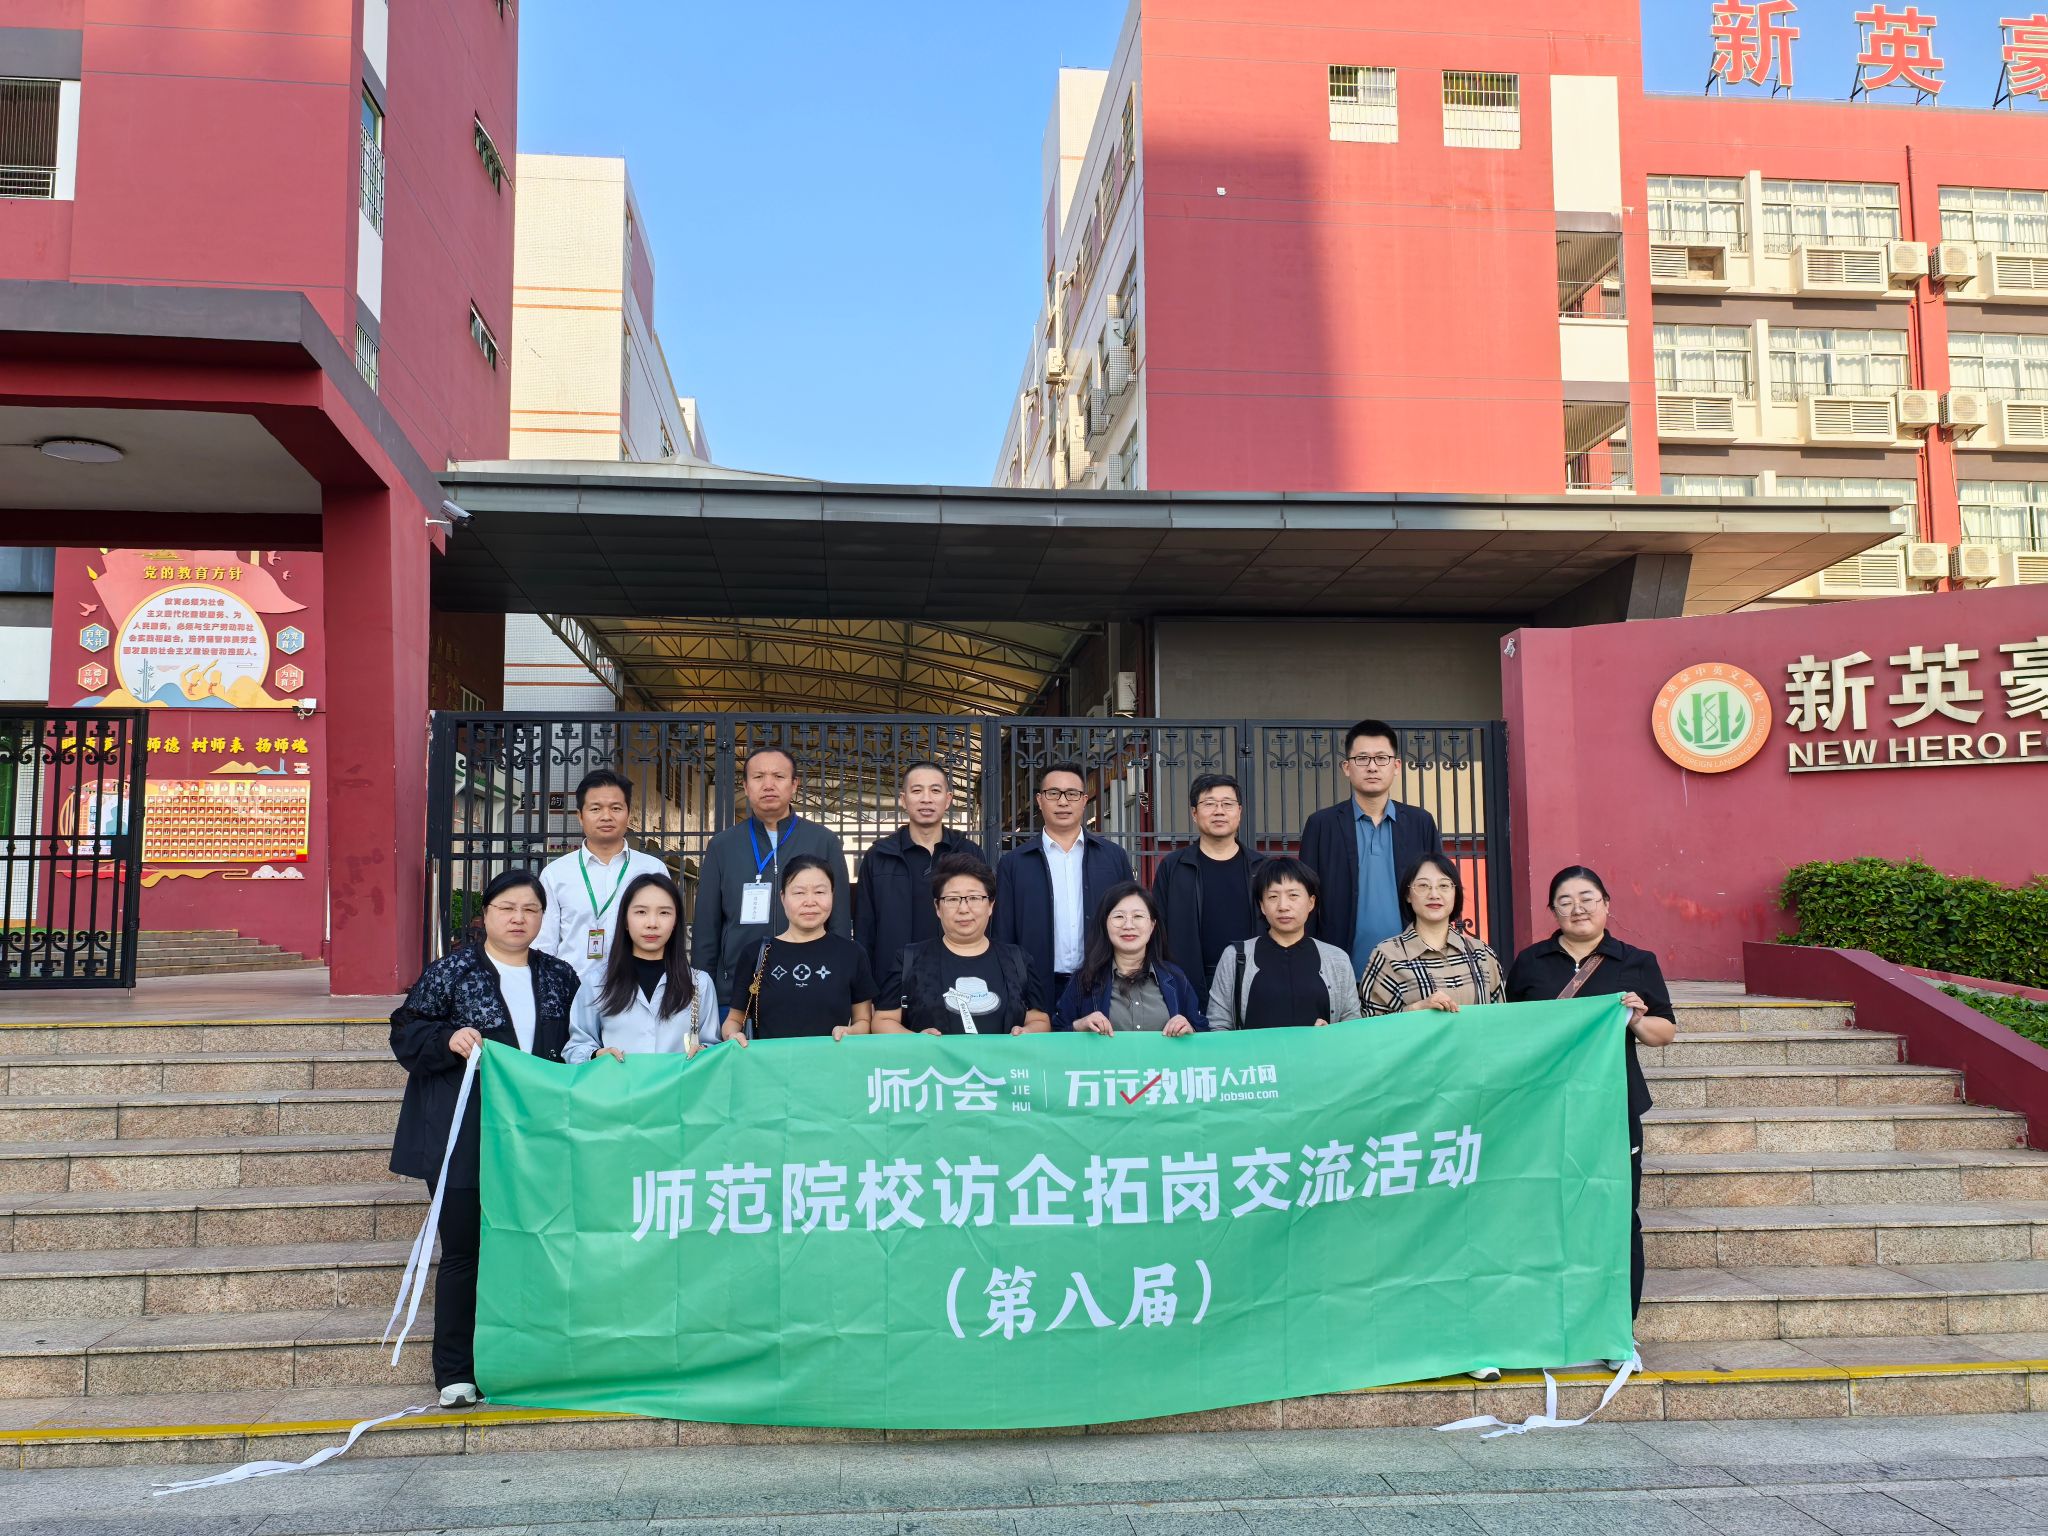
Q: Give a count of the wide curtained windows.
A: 9